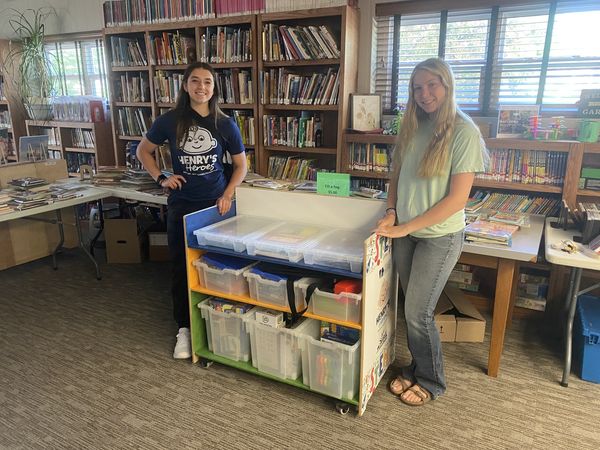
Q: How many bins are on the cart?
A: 9